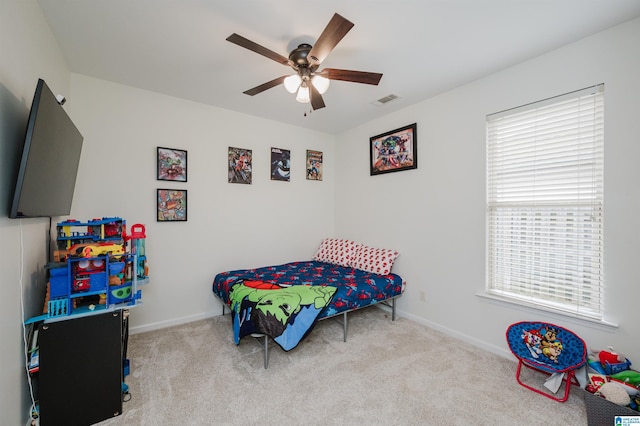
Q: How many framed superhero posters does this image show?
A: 6